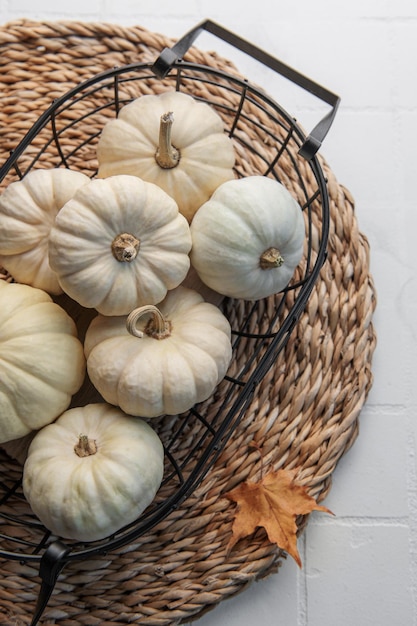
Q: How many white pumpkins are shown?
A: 7